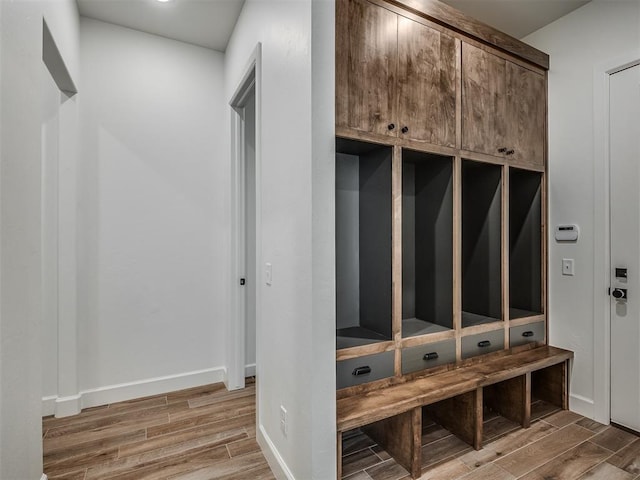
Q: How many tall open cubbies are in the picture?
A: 4